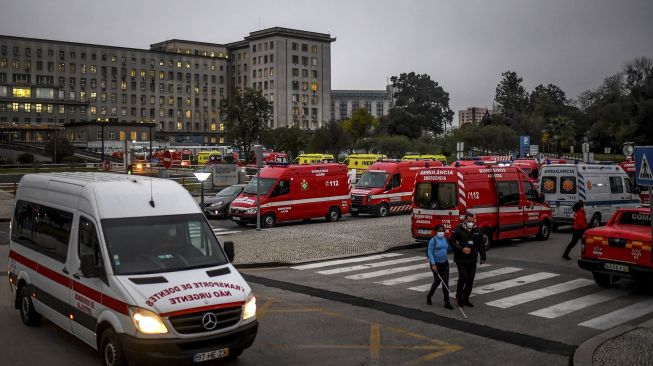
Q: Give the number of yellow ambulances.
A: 4